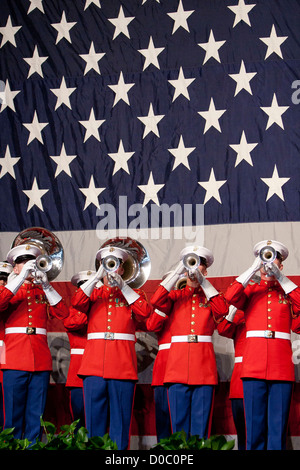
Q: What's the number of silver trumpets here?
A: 4